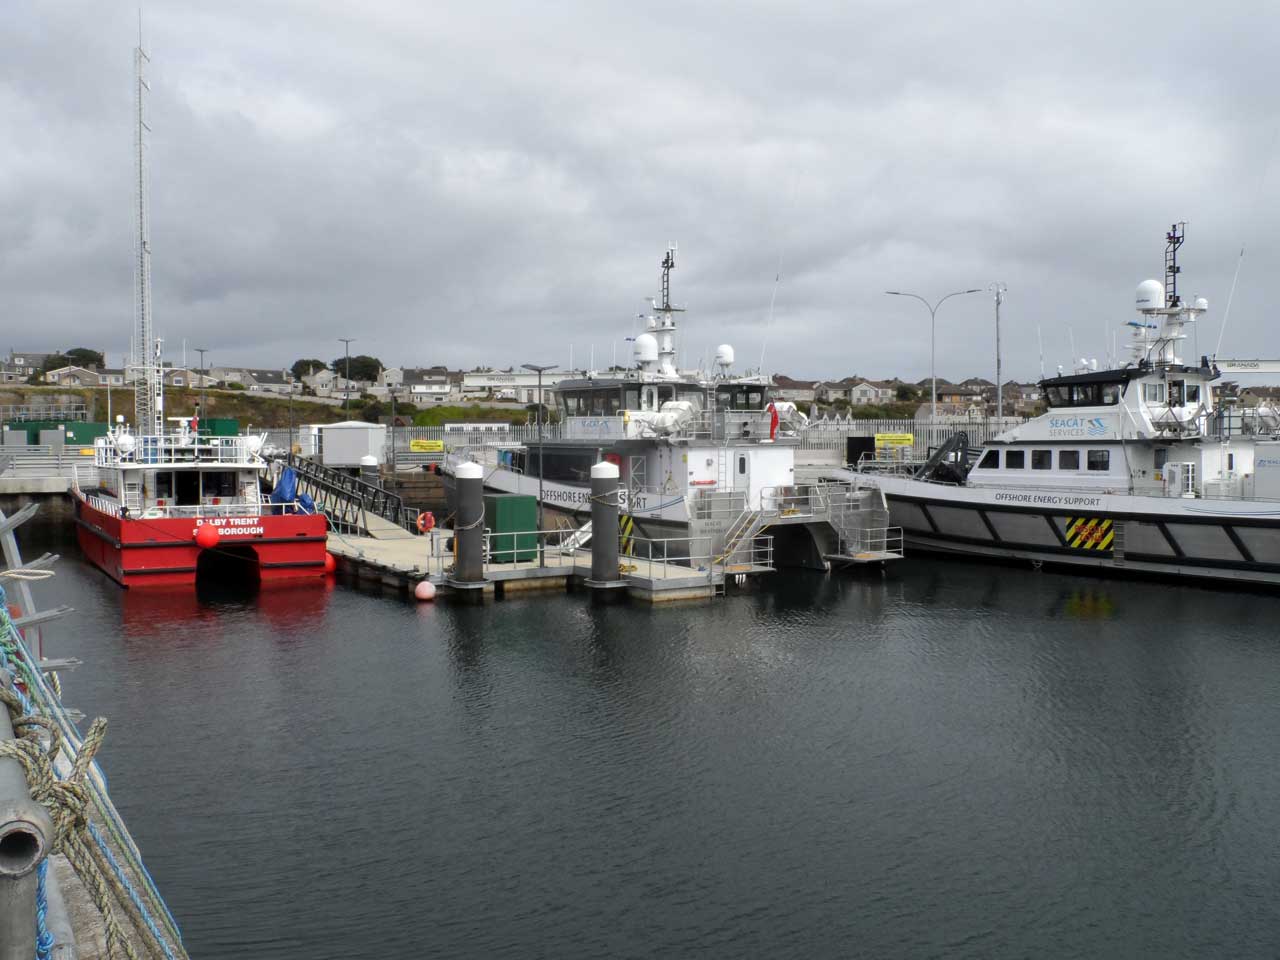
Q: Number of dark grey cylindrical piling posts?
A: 3